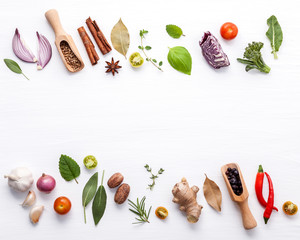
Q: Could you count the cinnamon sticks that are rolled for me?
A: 2